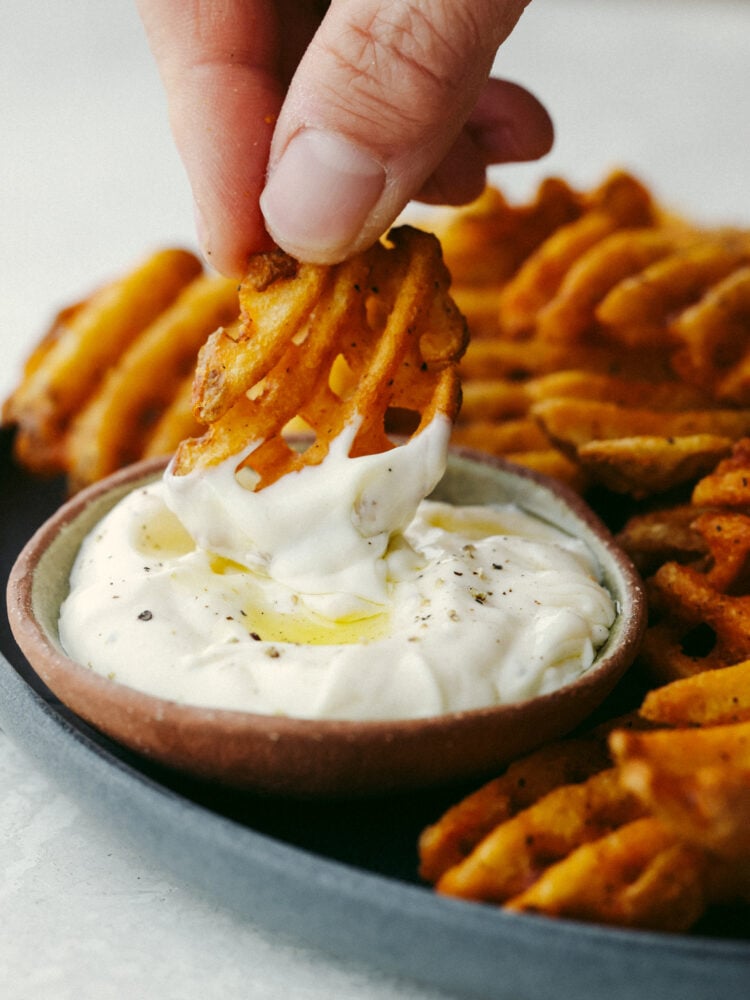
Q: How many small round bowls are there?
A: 1